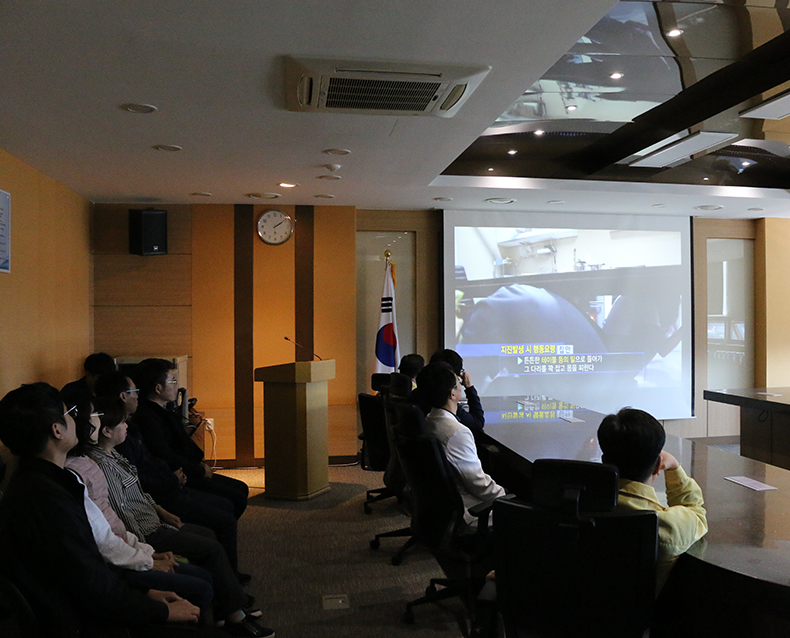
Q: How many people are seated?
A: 10